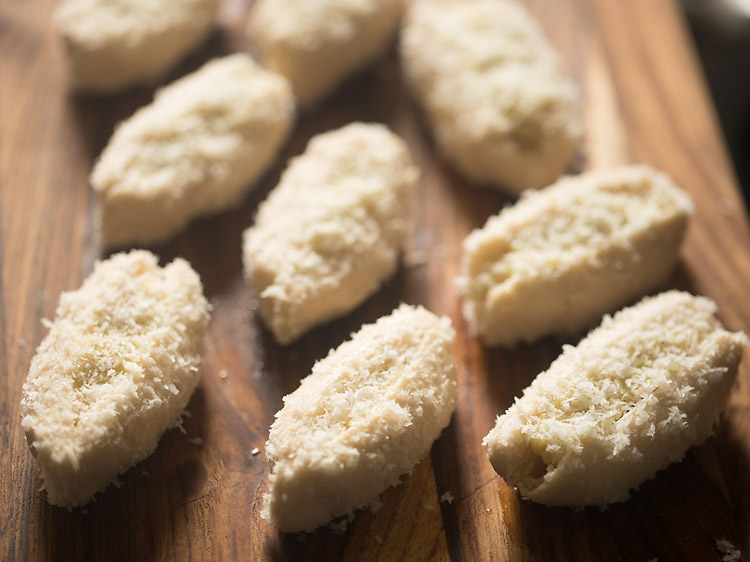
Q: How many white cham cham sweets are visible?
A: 9